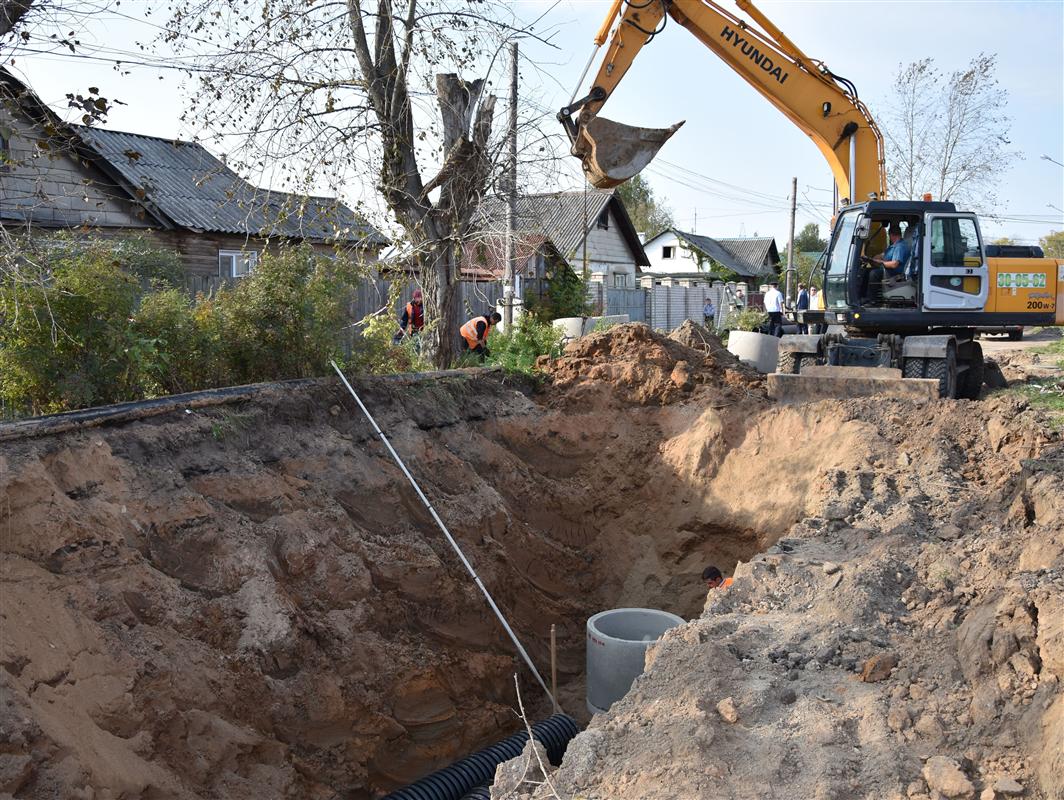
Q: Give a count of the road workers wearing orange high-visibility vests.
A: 3